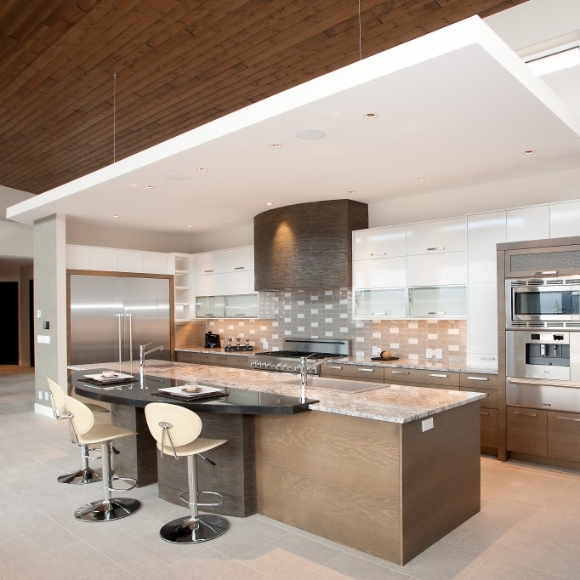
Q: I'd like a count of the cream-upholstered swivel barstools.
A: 3